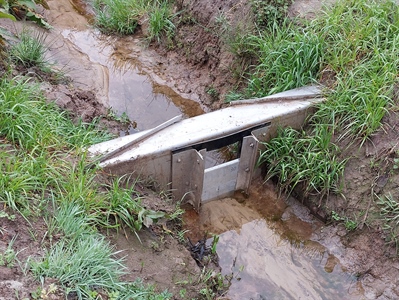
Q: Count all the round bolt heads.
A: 7